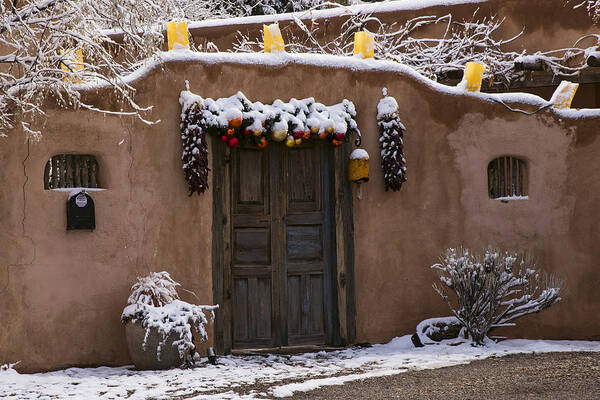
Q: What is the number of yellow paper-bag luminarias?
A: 6